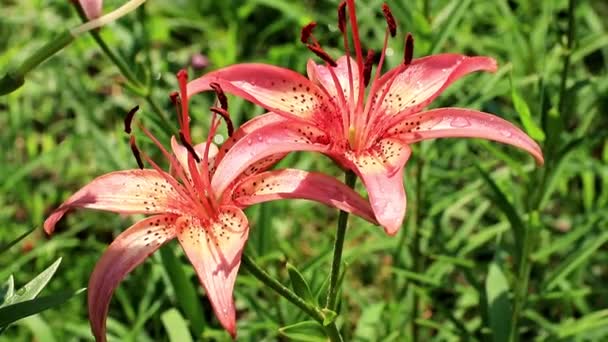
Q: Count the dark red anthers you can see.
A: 12